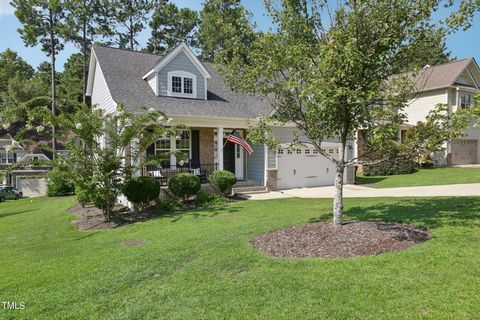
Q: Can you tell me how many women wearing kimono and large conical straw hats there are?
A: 0